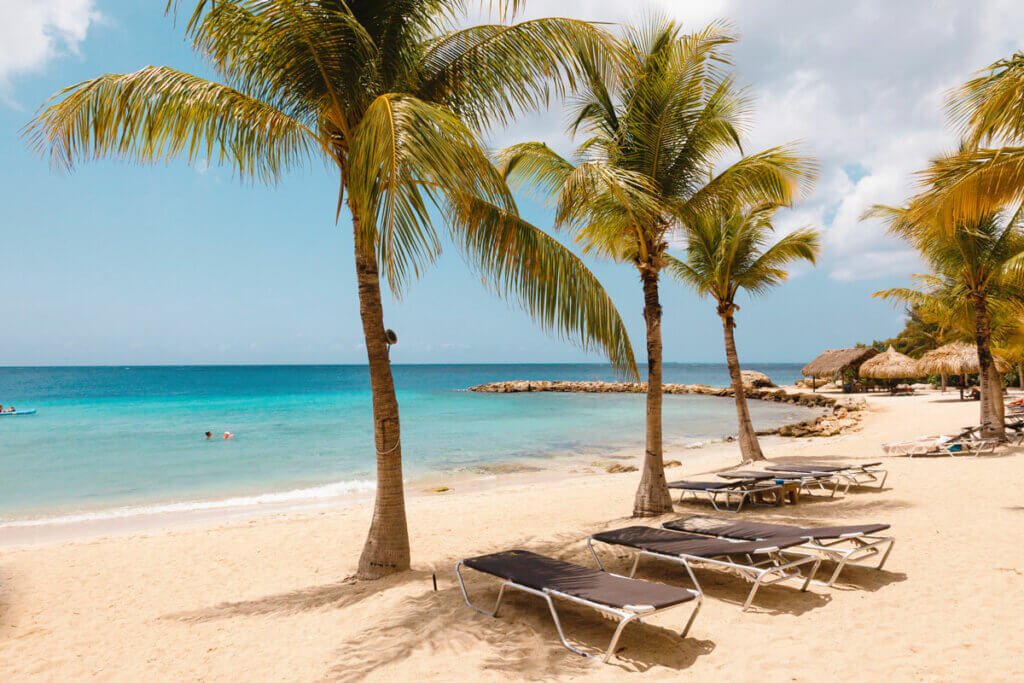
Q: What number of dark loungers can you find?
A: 6